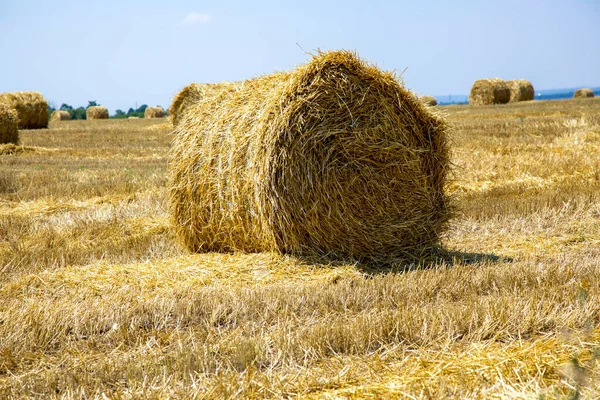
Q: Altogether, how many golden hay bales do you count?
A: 11